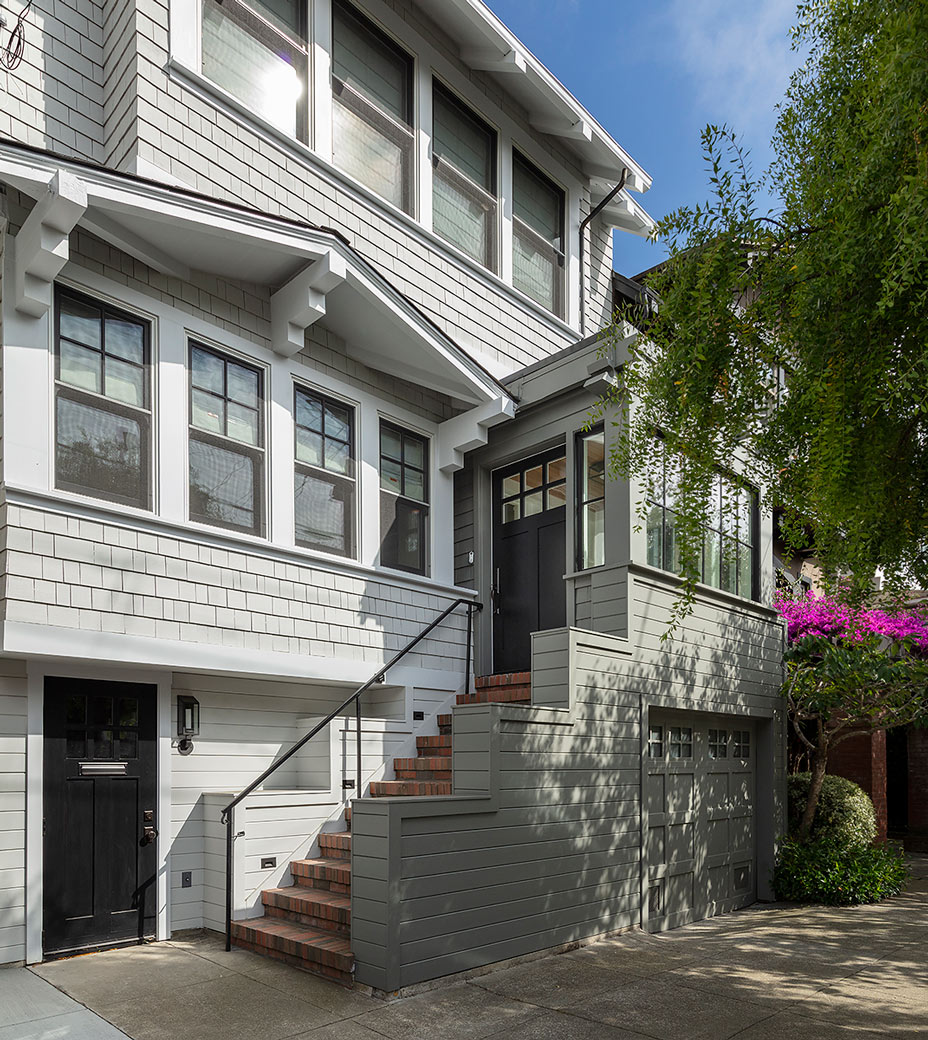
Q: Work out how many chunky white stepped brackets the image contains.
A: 3